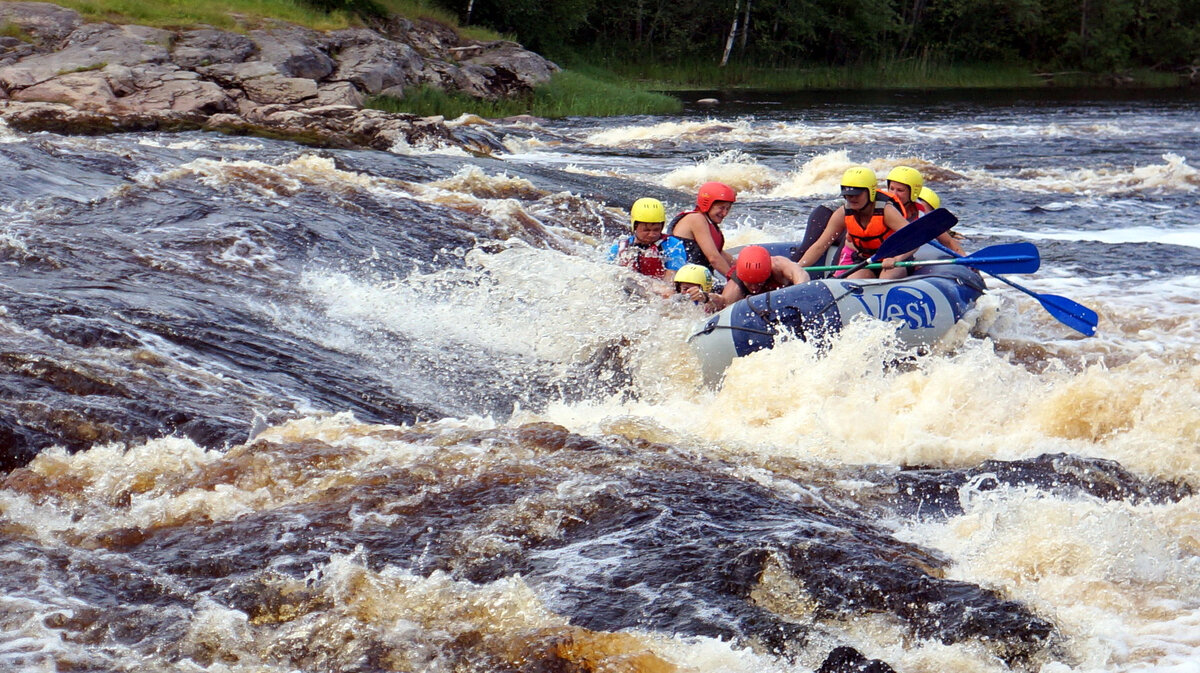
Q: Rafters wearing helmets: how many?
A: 7